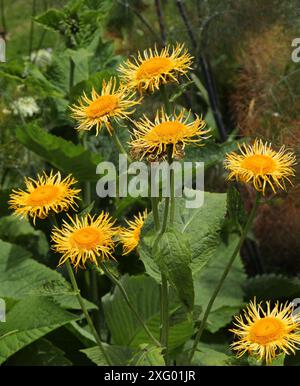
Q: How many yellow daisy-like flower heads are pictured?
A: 8